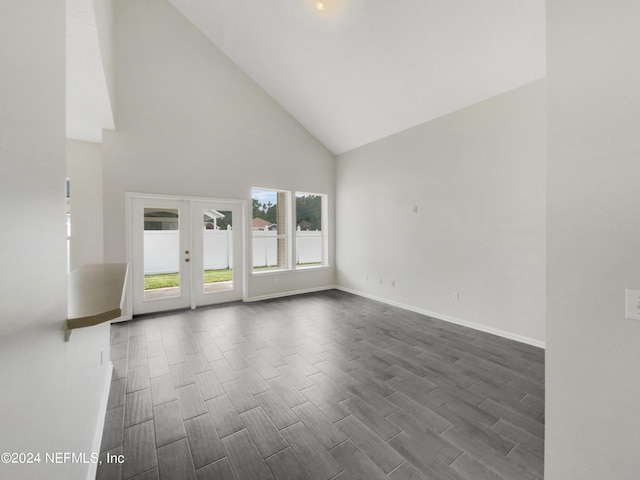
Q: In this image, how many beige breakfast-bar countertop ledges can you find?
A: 1